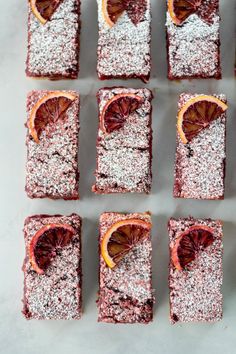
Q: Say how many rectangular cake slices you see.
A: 9